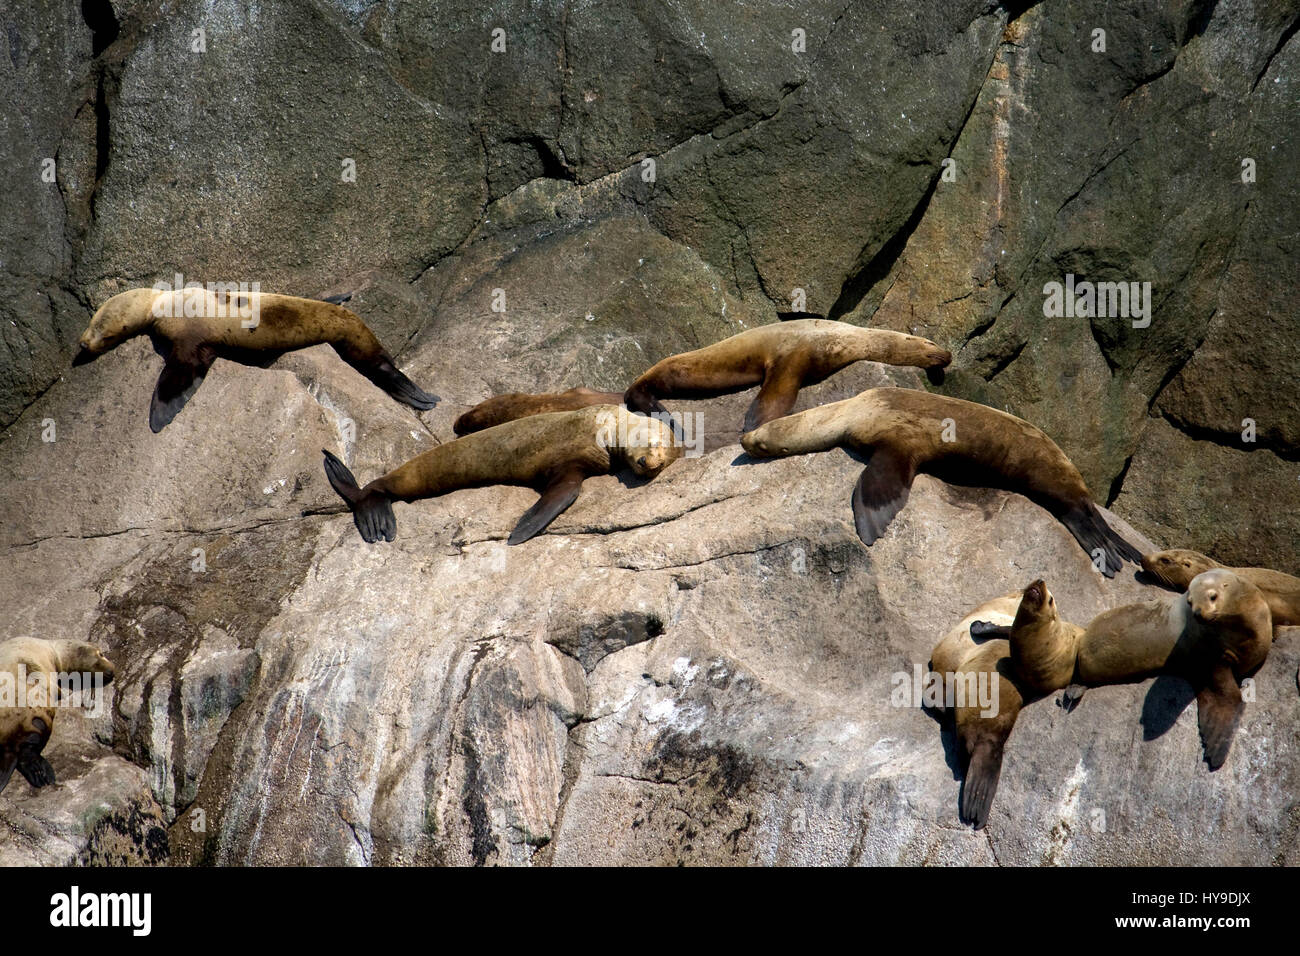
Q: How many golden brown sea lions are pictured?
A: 10